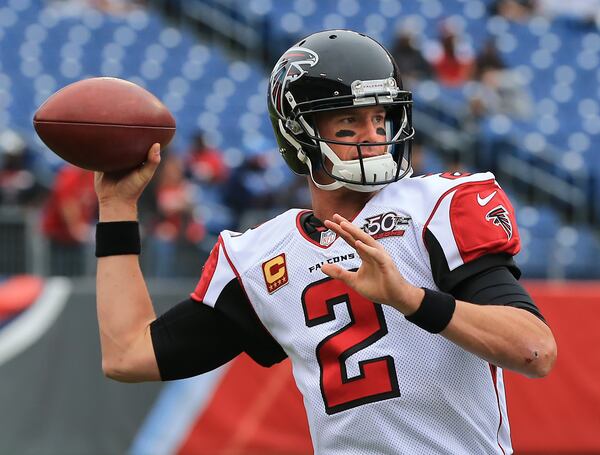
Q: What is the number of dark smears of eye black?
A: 2